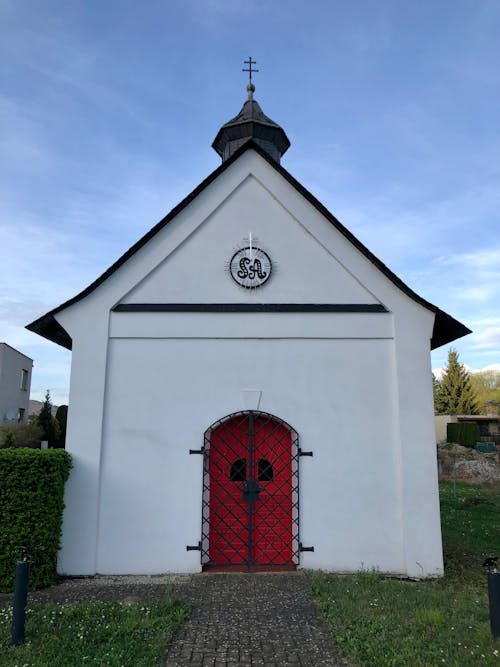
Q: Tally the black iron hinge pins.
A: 4